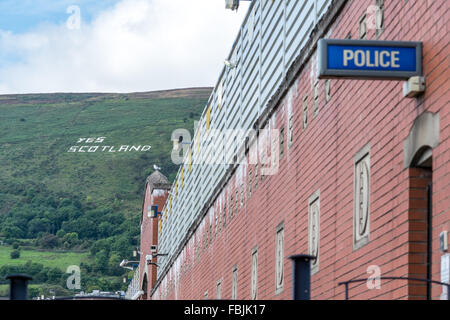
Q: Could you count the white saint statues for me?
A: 0